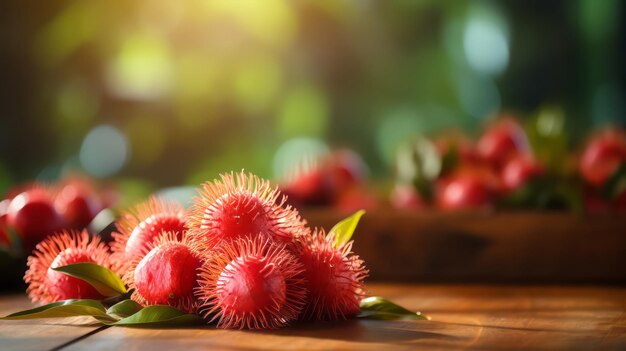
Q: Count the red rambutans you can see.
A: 6